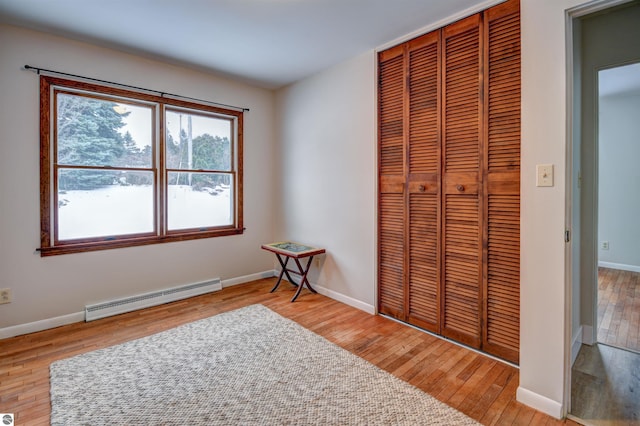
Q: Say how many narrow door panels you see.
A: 4